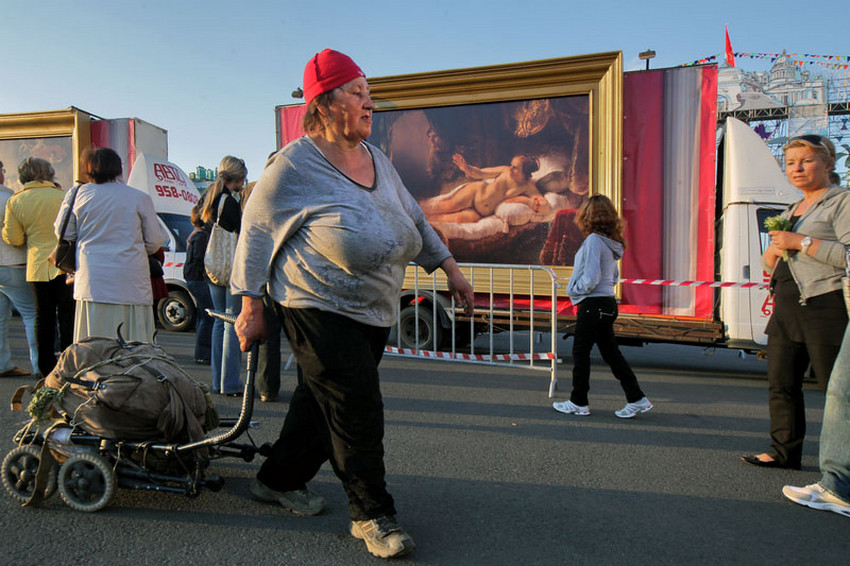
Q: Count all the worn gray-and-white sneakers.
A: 2